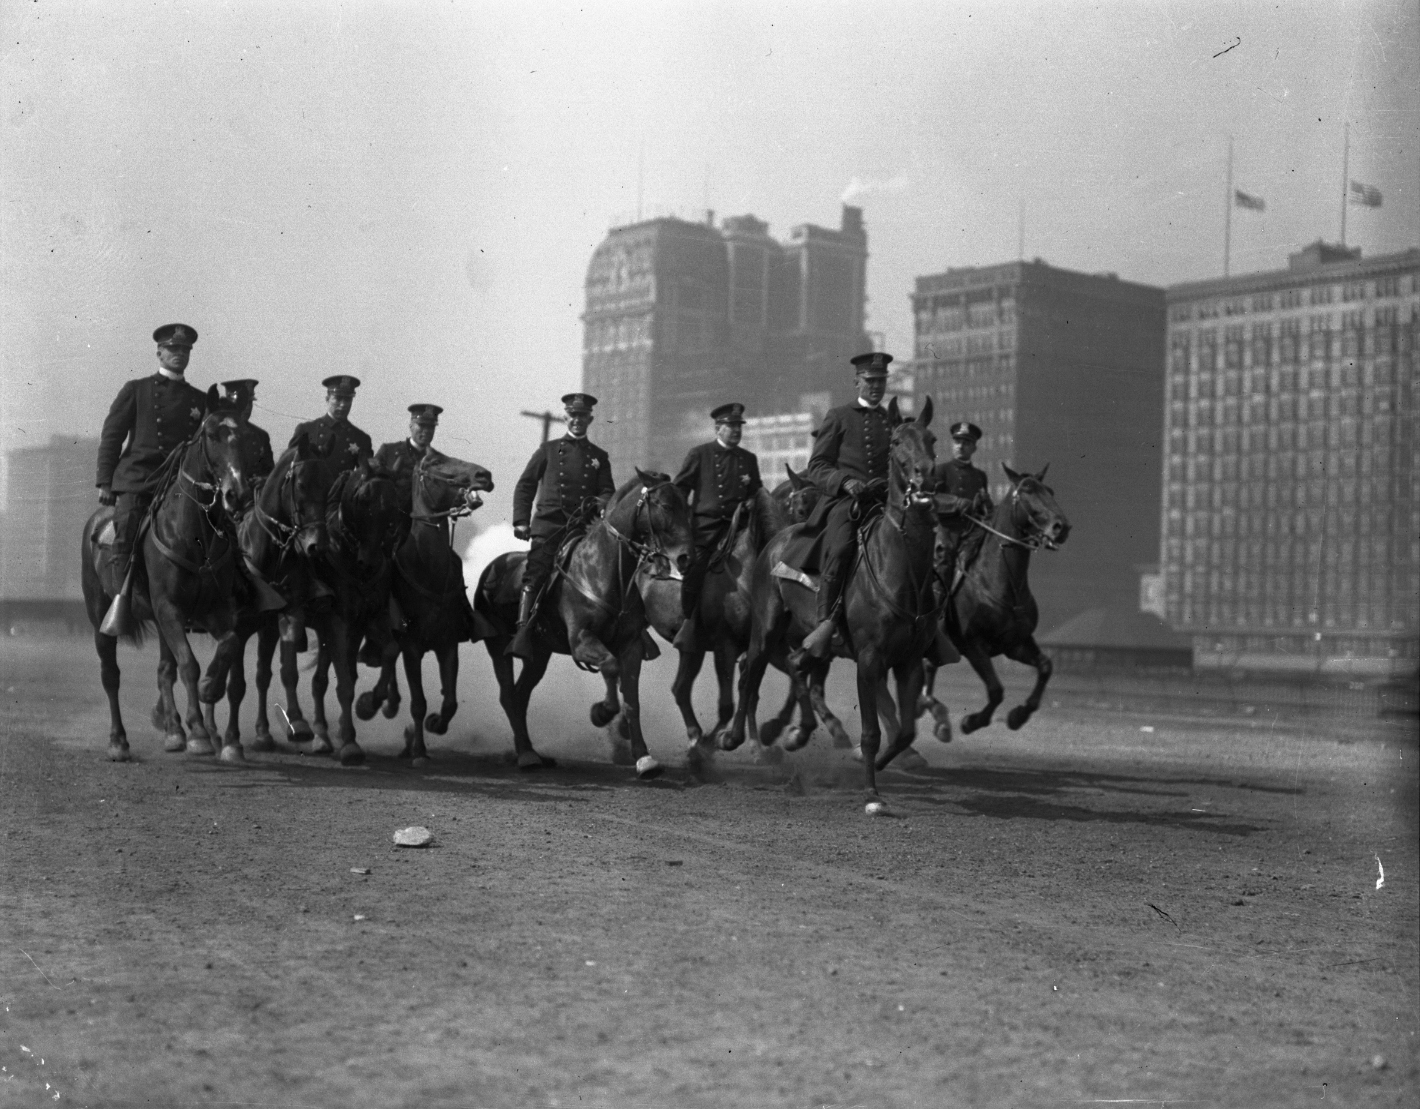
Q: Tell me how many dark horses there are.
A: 9